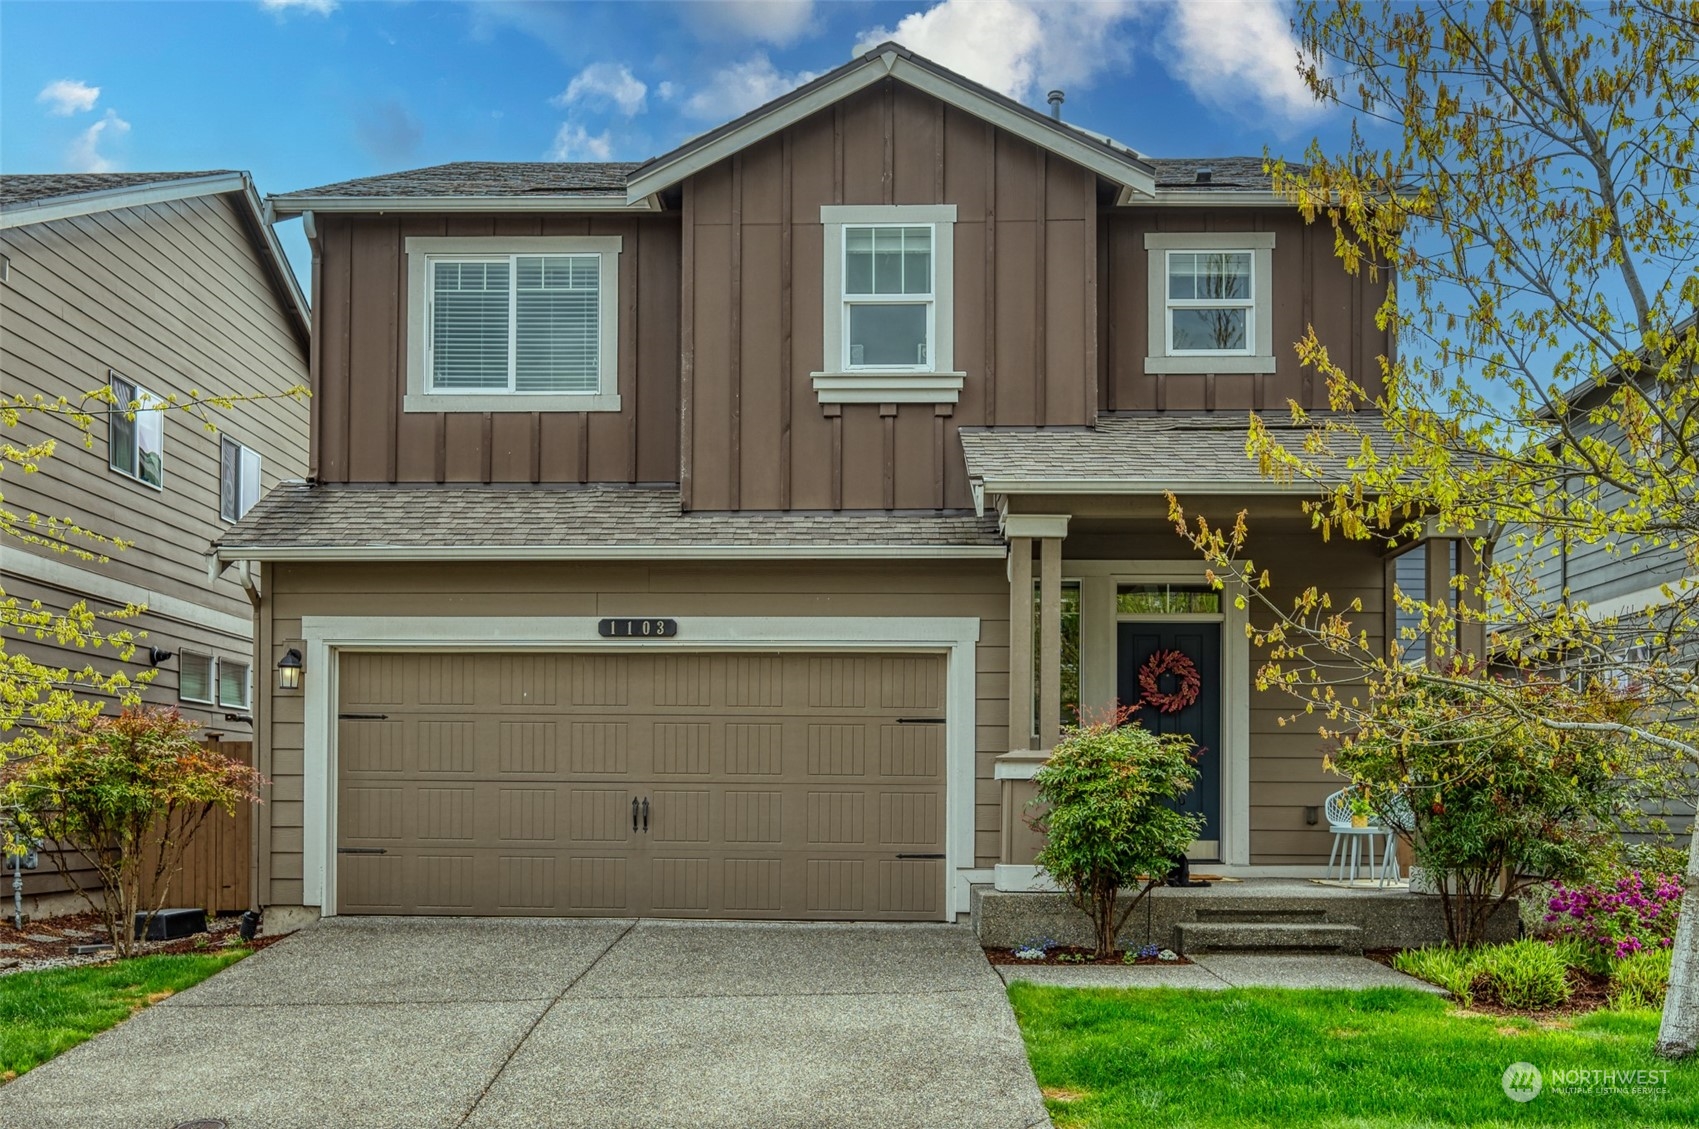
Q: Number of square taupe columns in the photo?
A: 4